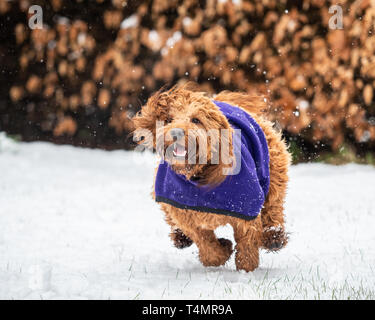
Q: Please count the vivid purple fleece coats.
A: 1